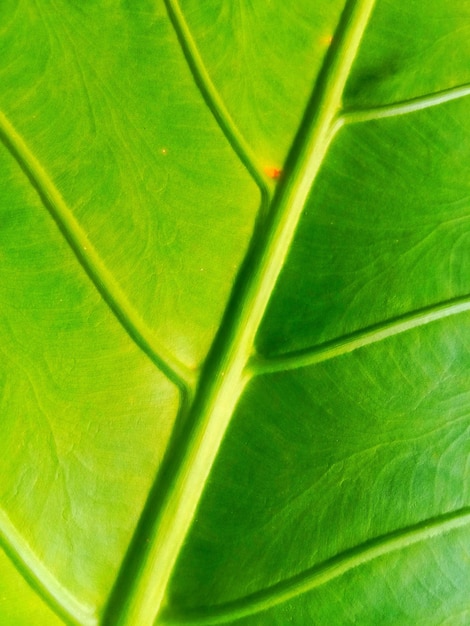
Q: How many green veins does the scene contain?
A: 7